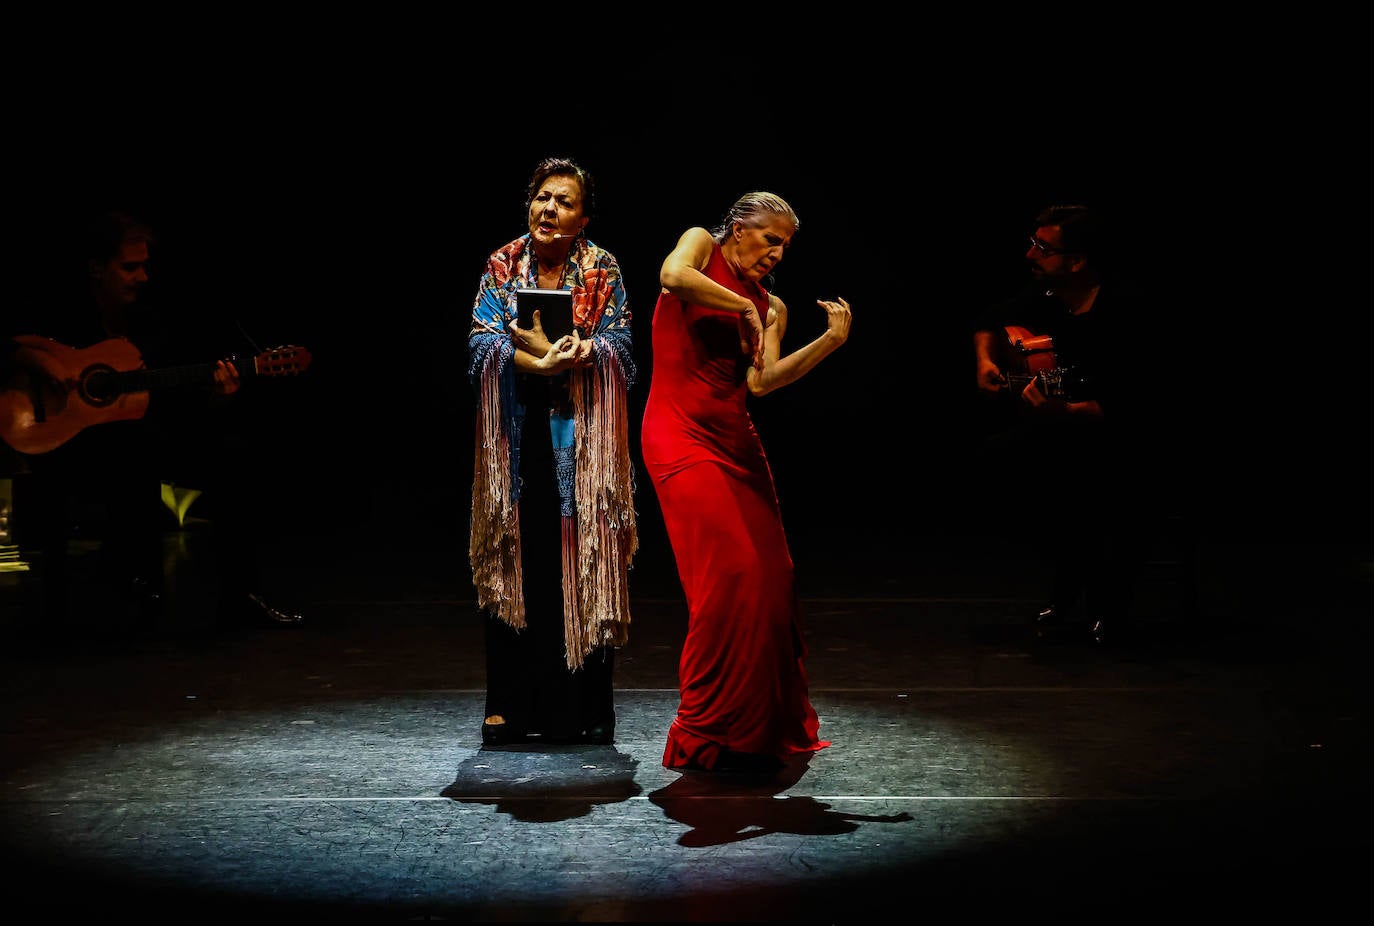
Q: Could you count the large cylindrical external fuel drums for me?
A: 0